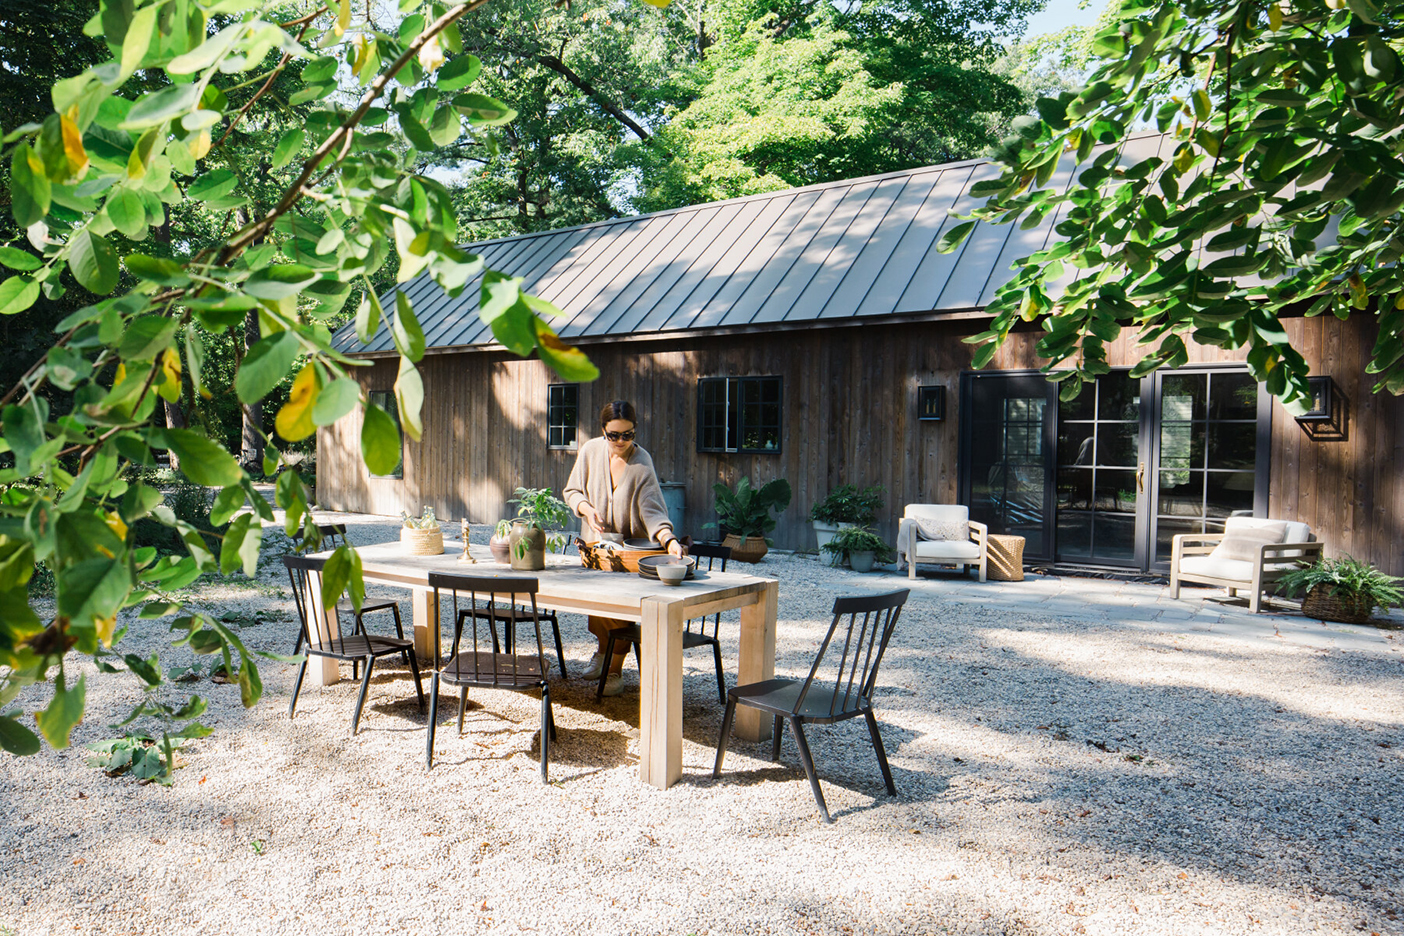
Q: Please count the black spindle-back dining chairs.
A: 6